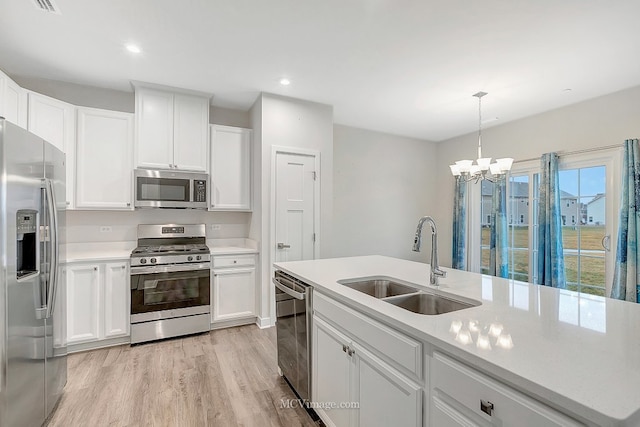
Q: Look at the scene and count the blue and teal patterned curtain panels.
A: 4